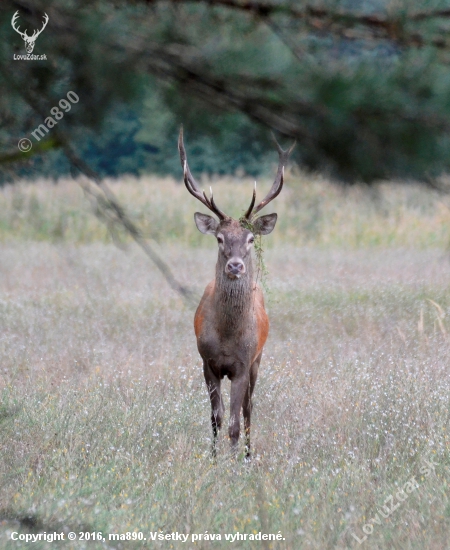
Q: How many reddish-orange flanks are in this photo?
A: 2